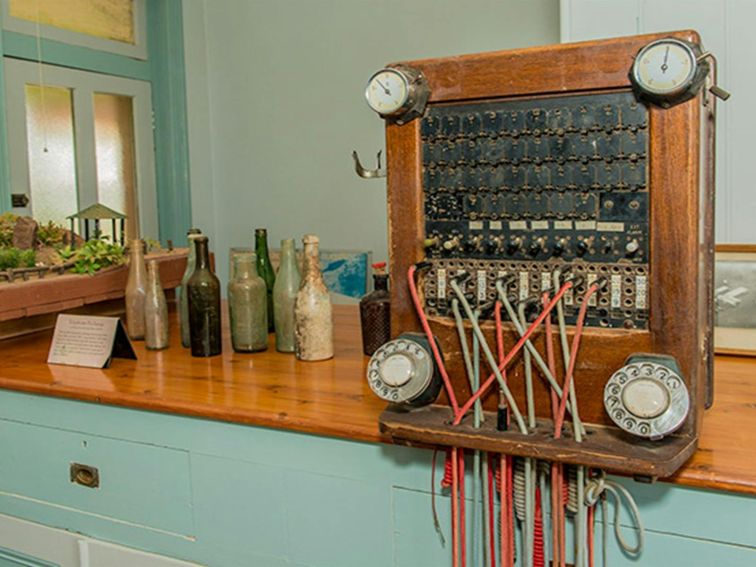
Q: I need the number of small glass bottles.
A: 9